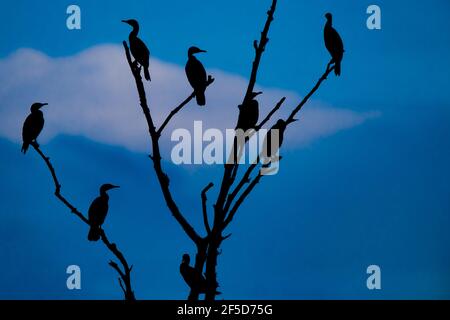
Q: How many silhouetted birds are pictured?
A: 8